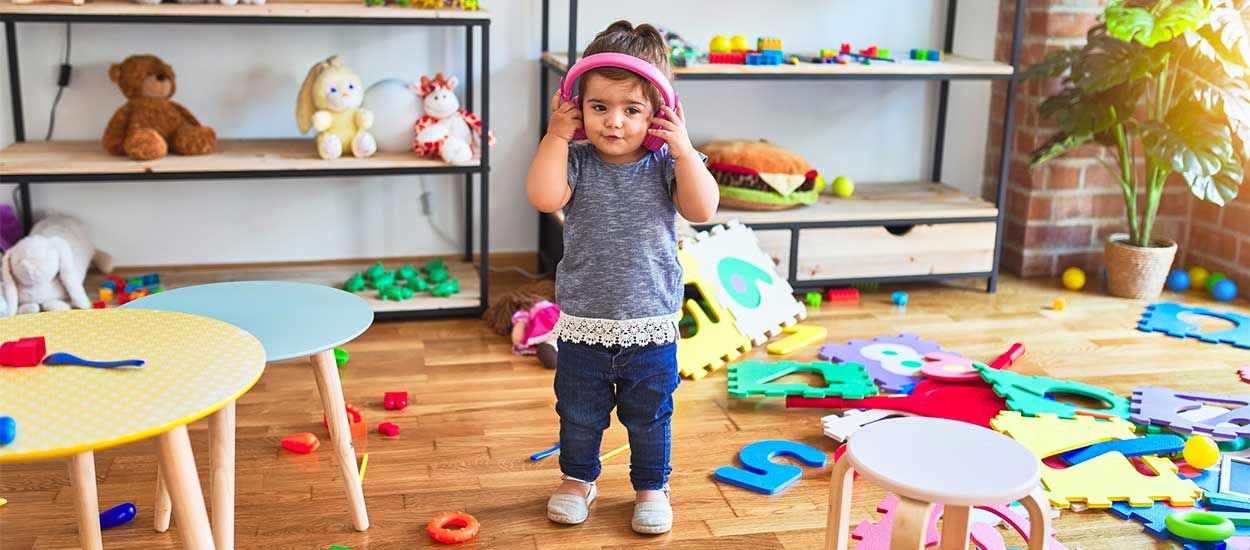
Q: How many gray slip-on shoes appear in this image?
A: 2